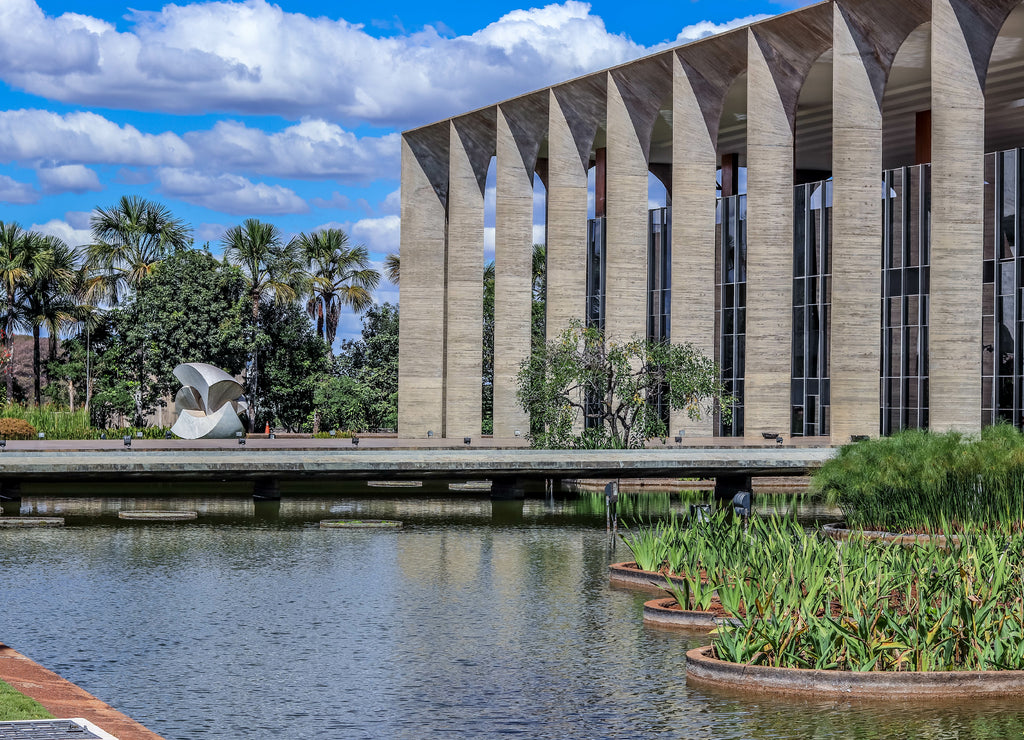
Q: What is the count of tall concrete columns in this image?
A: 9